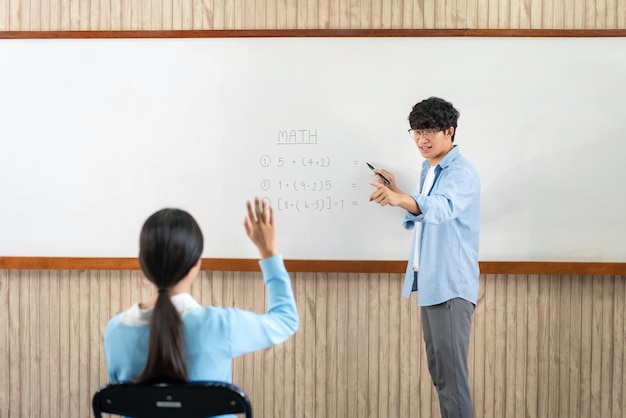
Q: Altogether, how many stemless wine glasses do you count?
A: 0